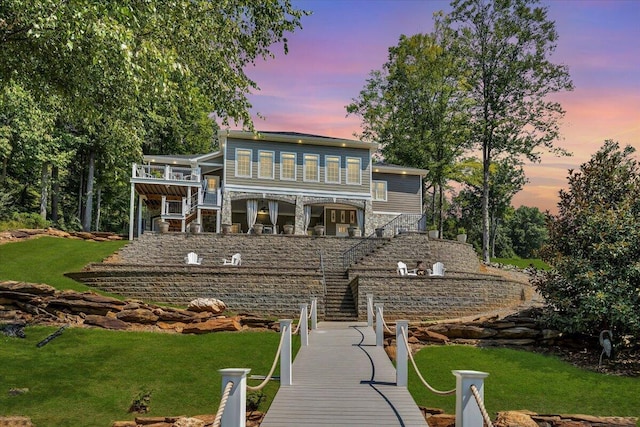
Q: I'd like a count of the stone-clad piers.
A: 3